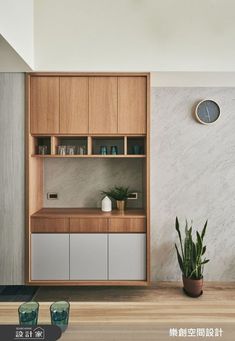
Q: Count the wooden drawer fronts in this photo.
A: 3